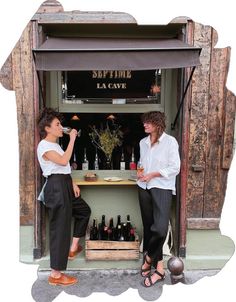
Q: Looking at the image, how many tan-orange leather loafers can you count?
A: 2